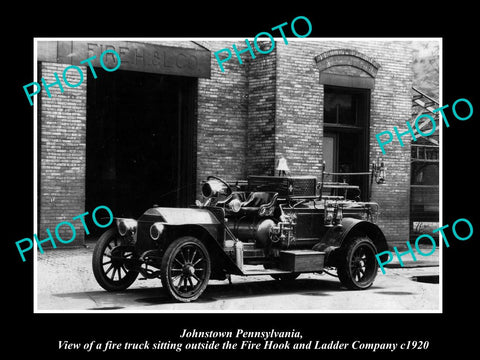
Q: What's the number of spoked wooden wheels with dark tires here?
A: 3